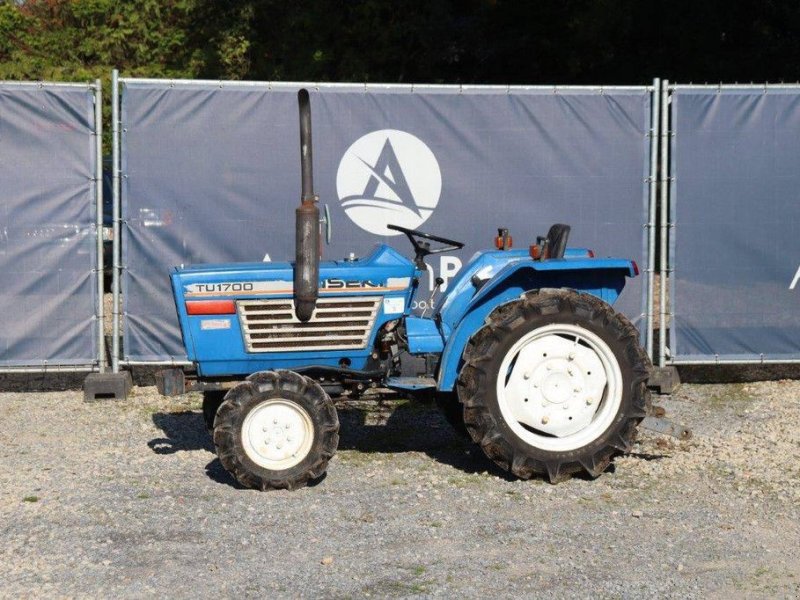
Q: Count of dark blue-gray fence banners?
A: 3